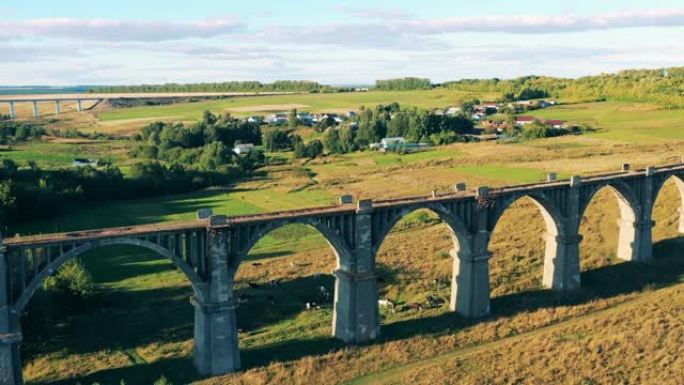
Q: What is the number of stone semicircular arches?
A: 6